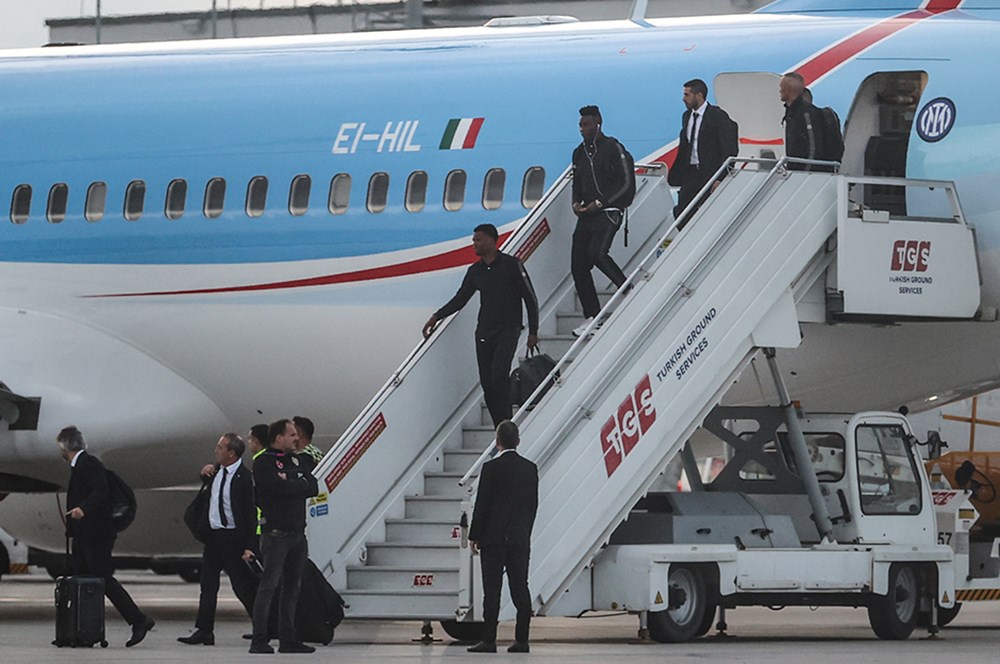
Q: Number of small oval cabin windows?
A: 14